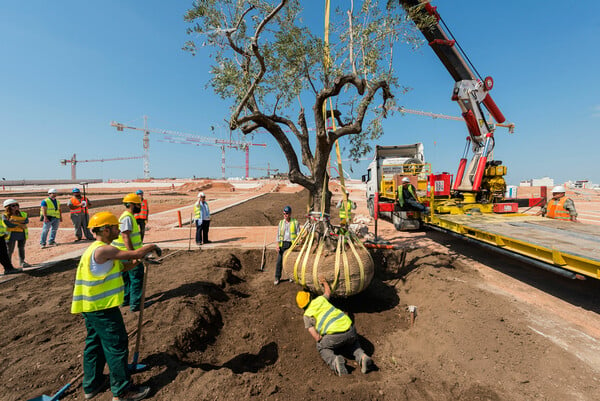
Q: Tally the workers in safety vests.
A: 13